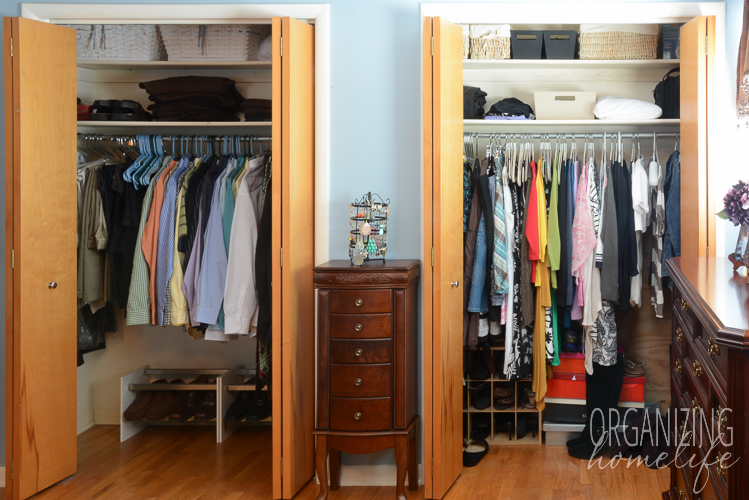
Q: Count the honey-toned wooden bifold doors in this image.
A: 4